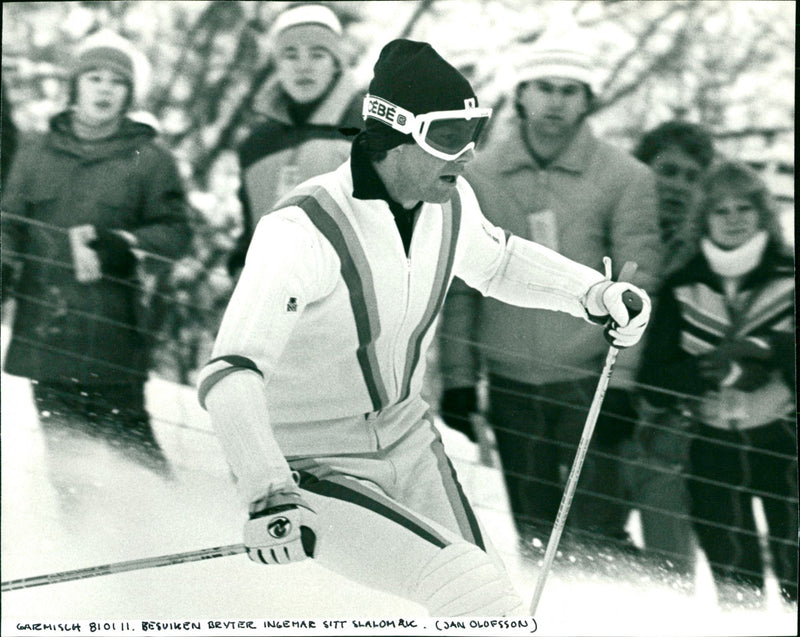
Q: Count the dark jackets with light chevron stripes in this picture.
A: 1